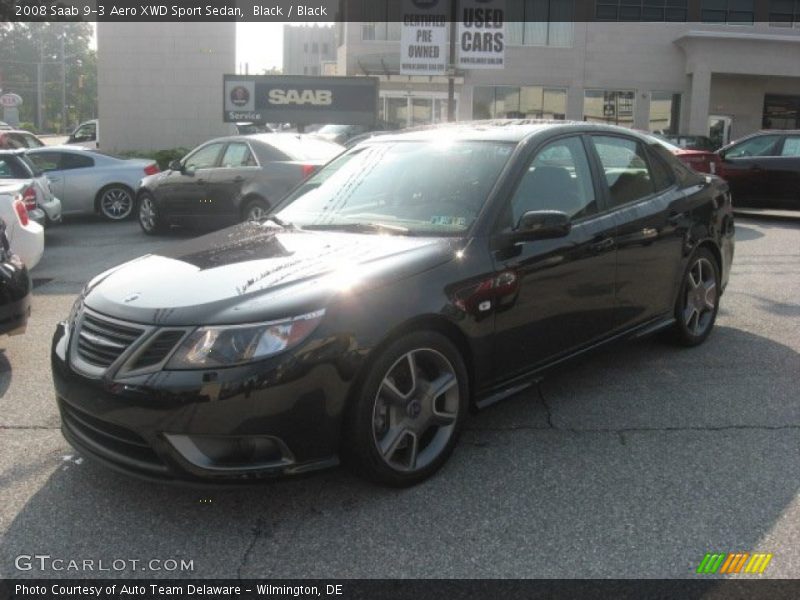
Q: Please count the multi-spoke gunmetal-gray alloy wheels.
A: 2